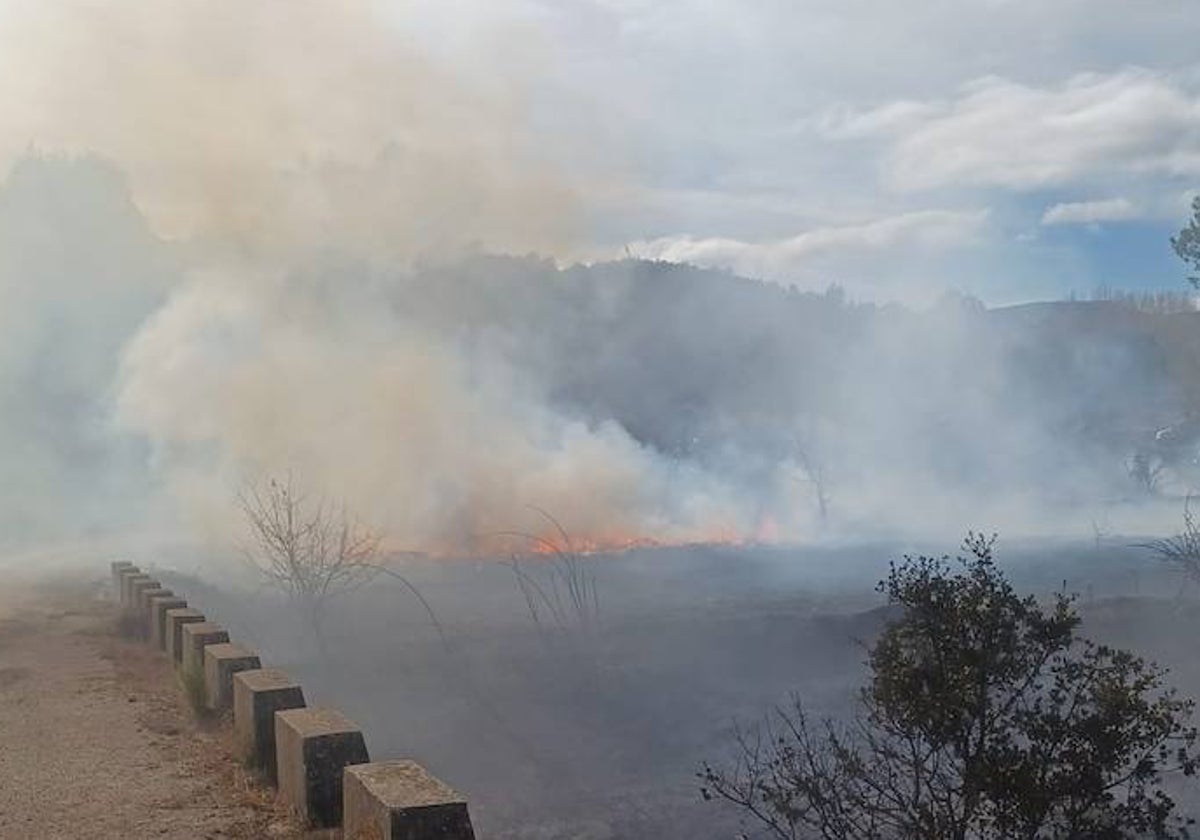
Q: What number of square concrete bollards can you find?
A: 12